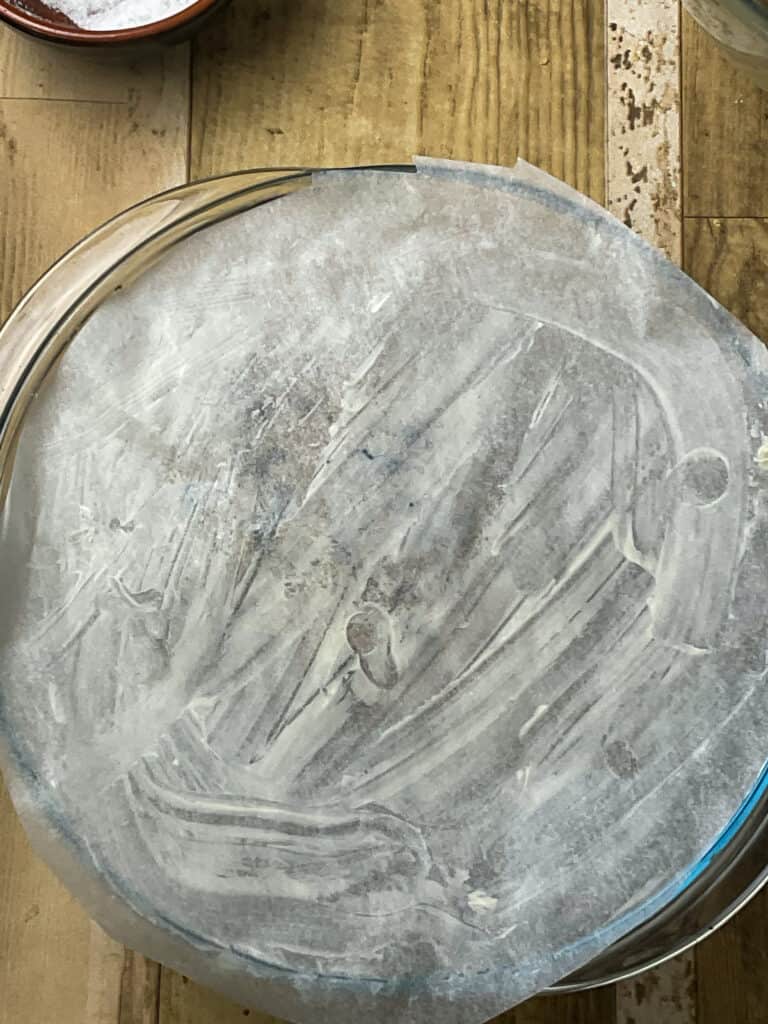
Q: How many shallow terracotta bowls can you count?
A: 1